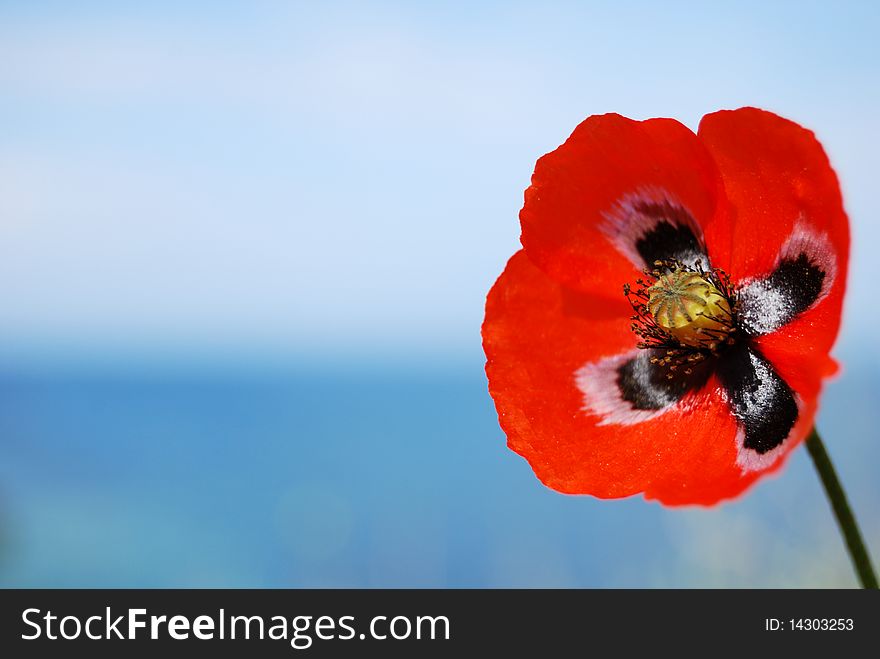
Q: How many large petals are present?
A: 4